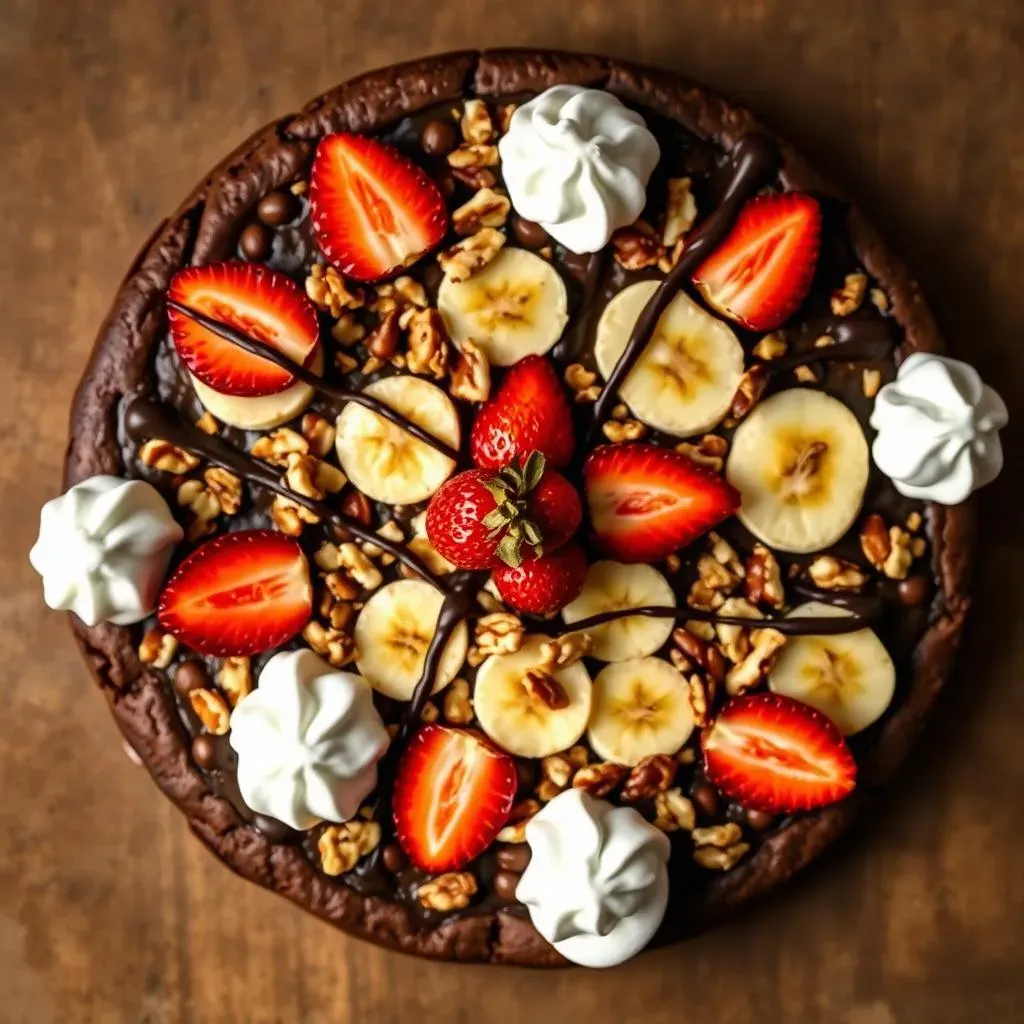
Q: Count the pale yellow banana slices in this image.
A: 10